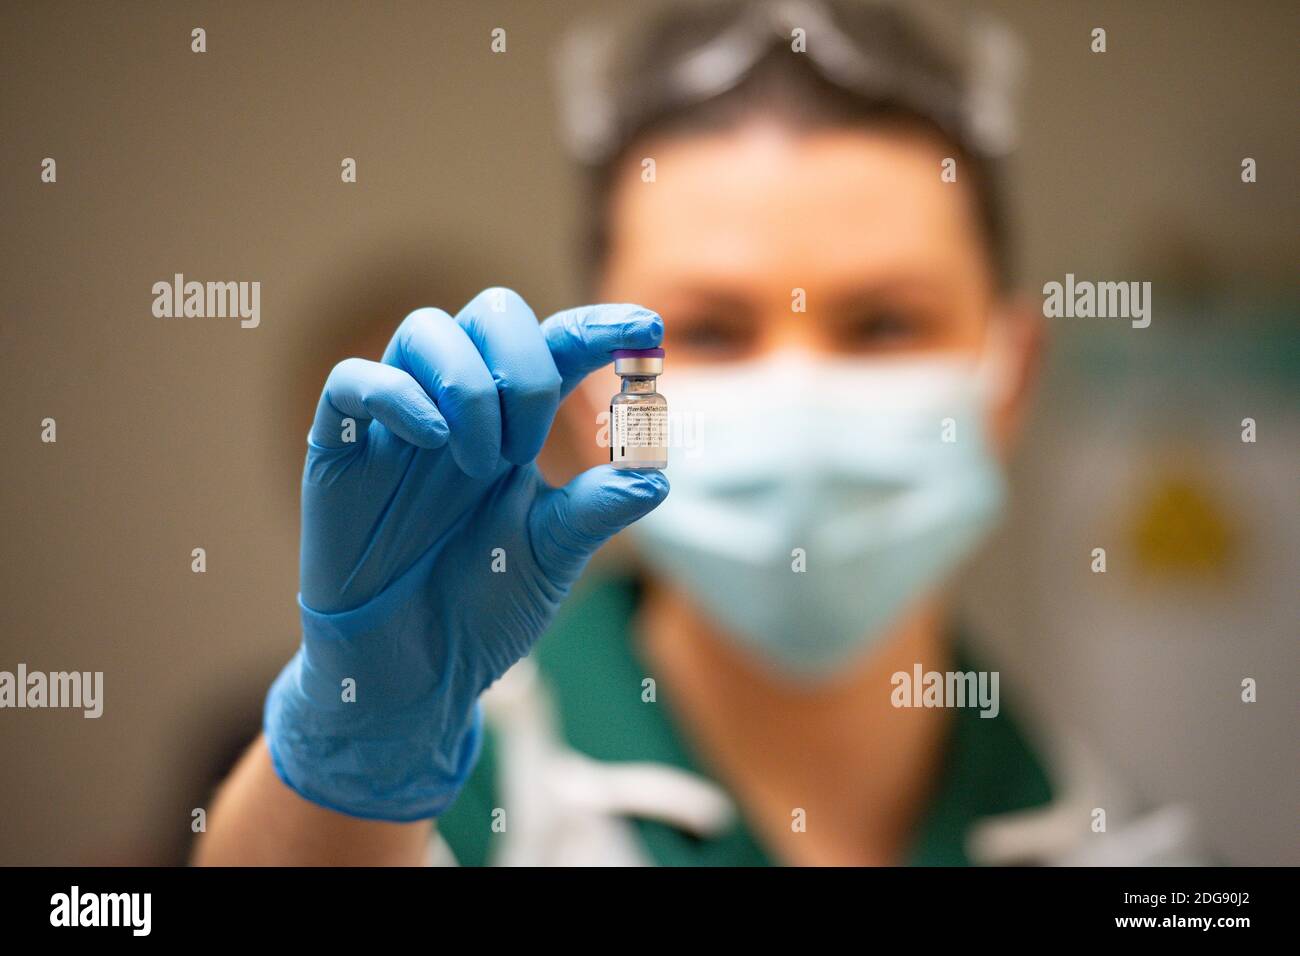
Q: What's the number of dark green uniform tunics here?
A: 1